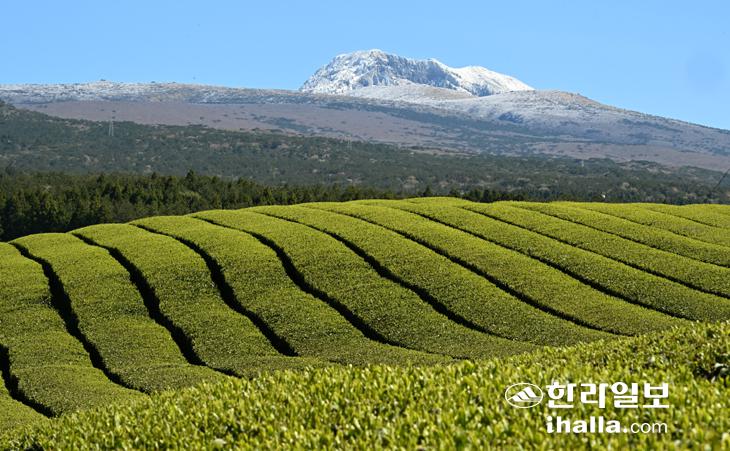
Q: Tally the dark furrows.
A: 12